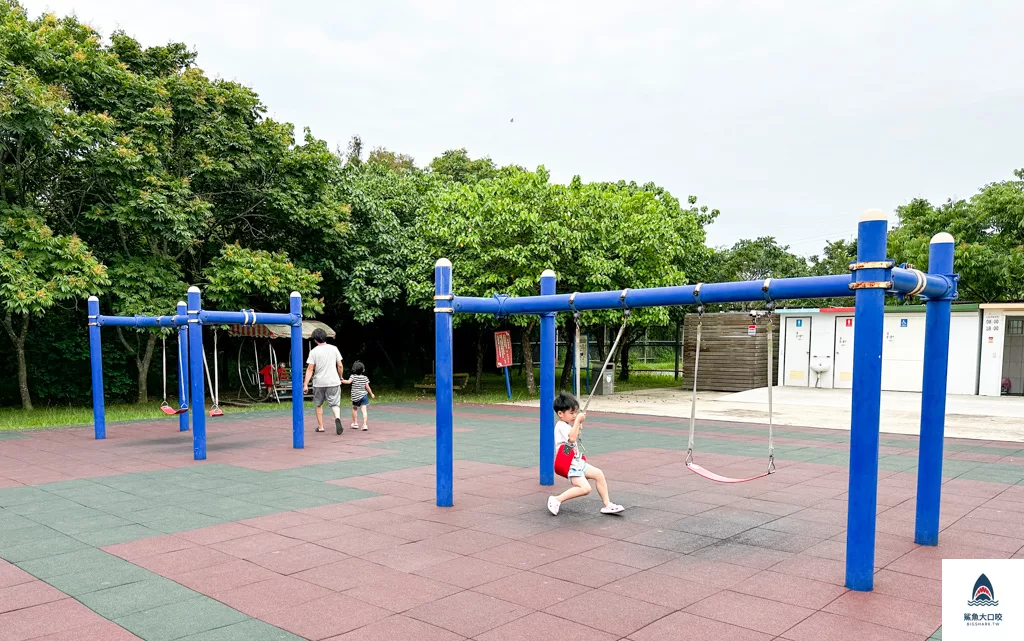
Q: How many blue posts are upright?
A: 8